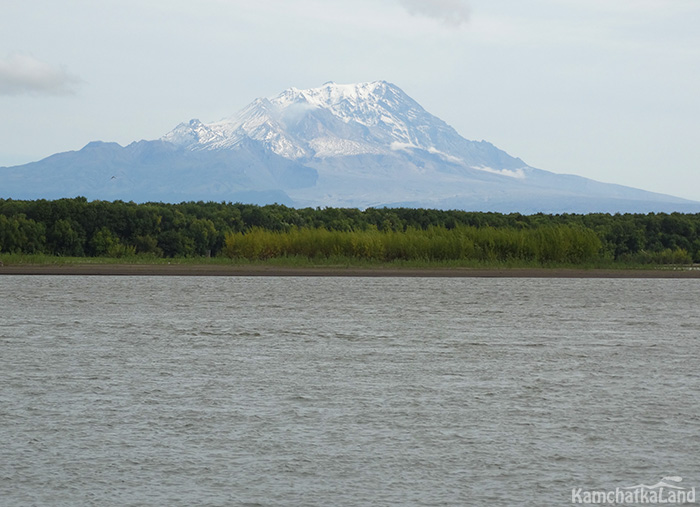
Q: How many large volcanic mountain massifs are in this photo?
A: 1